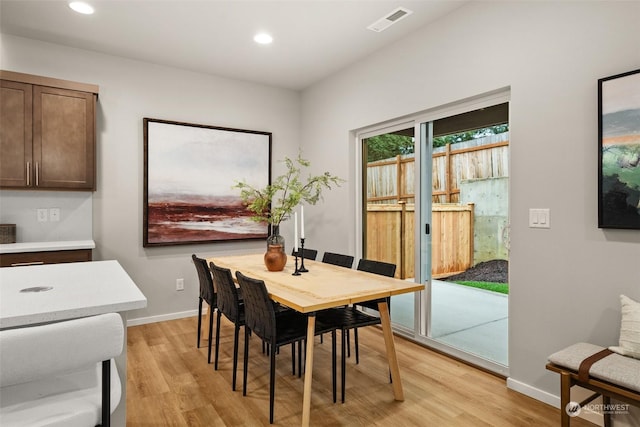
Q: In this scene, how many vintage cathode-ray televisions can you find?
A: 0